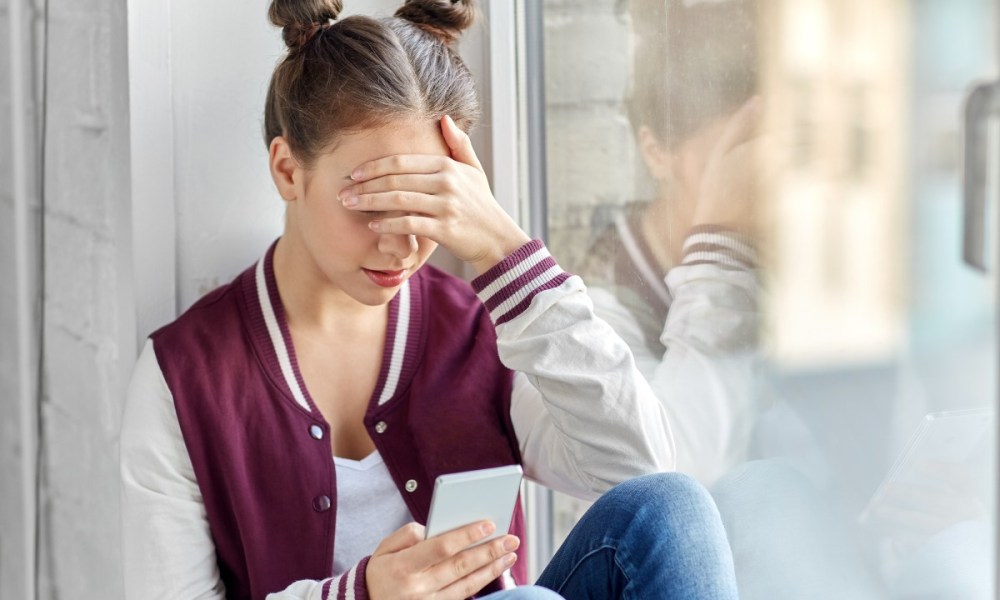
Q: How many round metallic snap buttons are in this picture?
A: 4